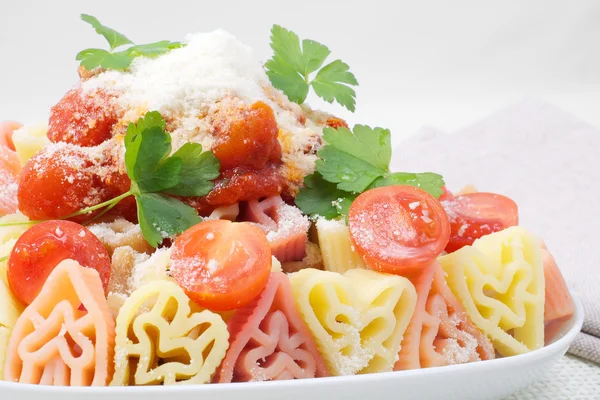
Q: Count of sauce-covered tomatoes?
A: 3